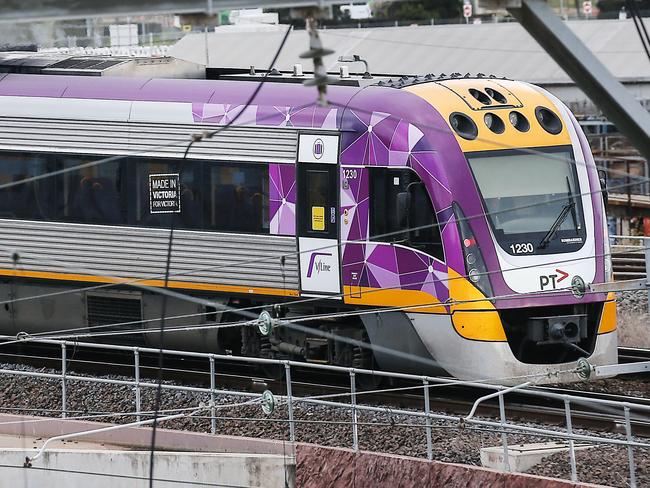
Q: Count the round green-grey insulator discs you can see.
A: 4